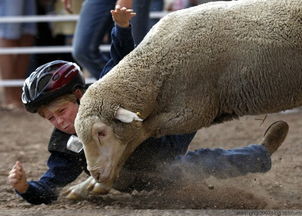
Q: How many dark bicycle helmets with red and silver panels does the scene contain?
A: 1